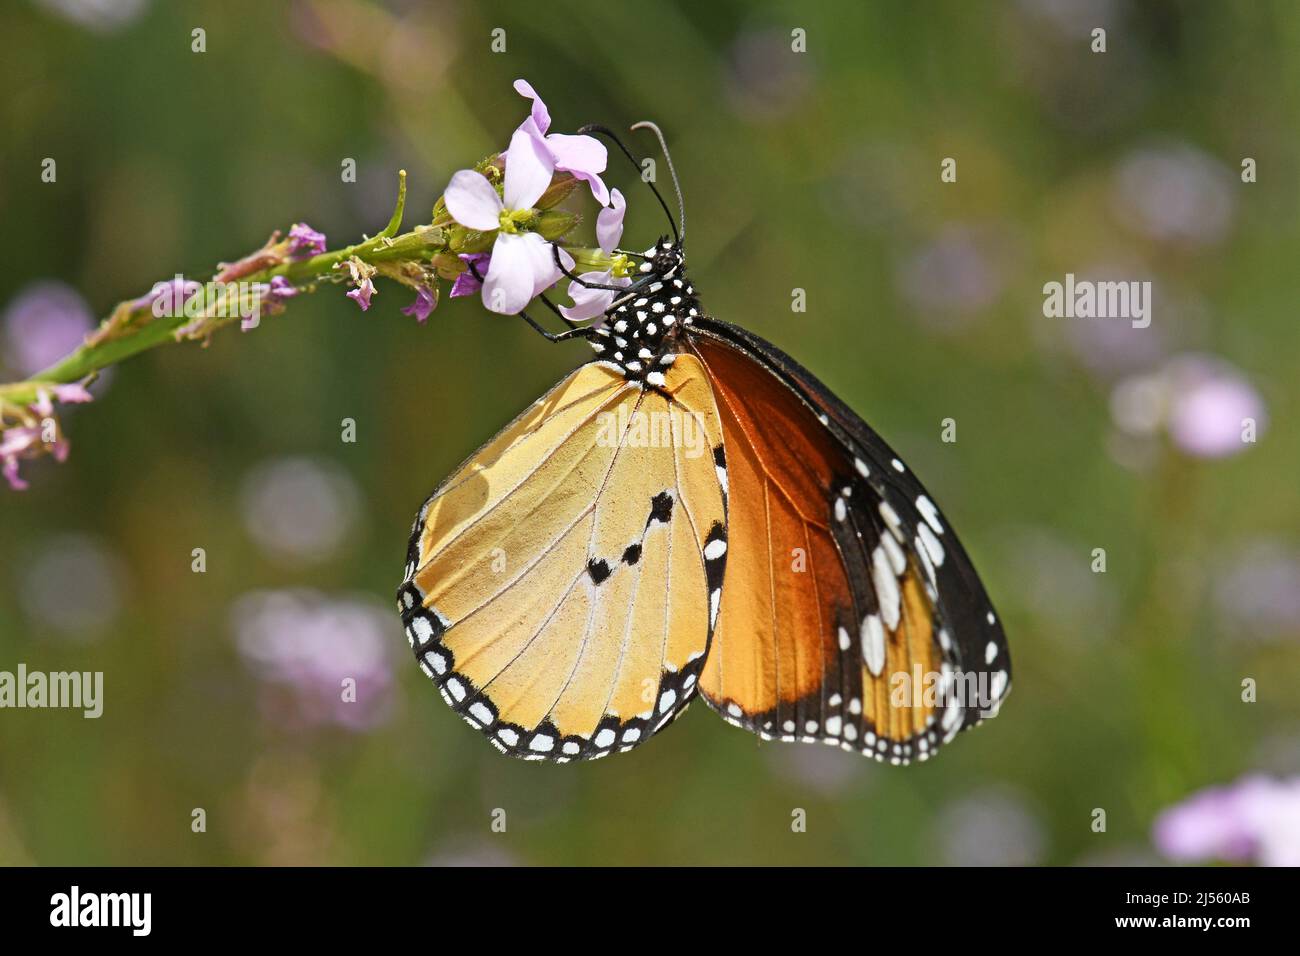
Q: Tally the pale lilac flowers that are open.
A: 3